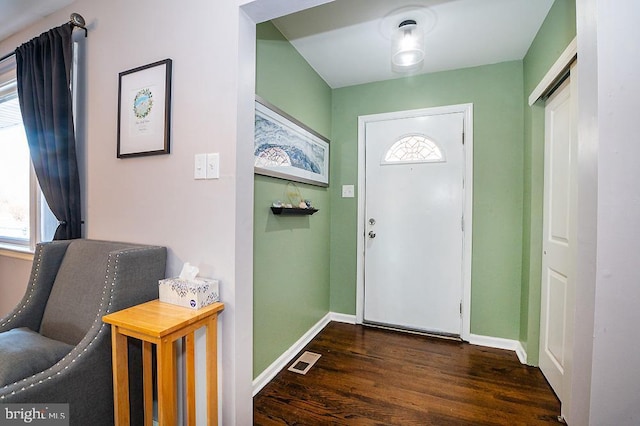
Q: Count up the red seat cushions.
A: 0